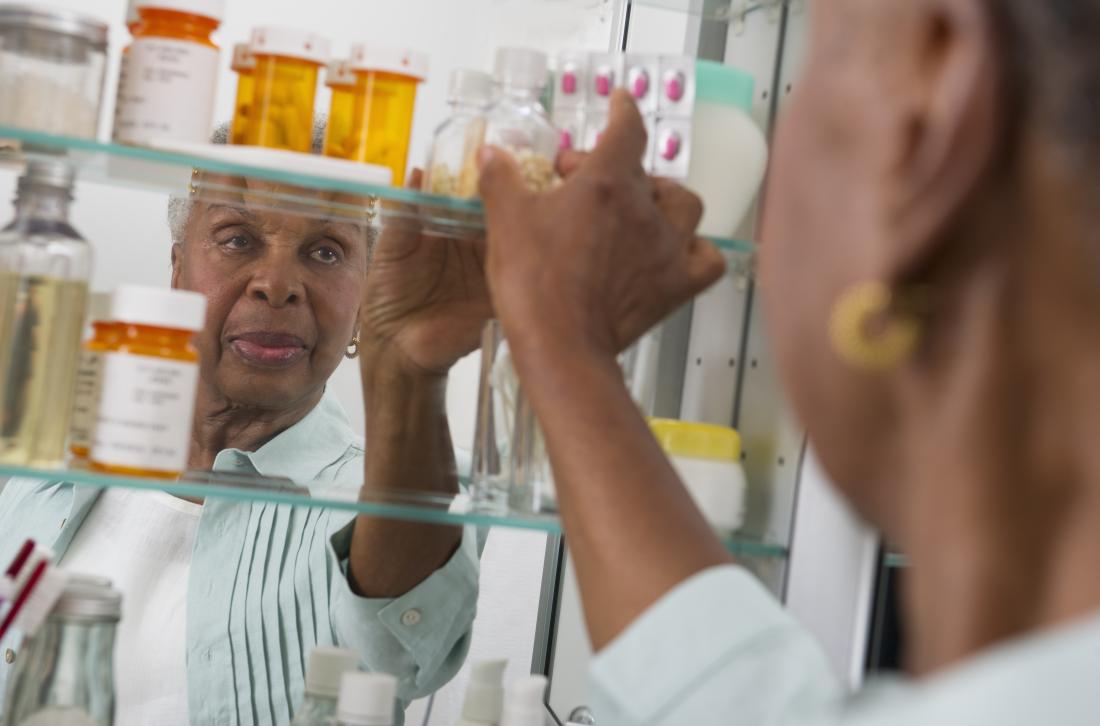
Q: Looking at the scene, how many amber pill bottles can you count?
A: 4